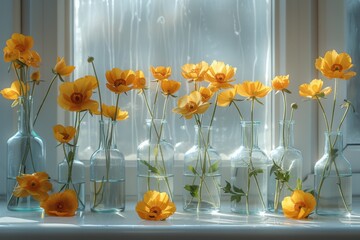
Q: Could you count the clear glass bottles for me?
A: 8